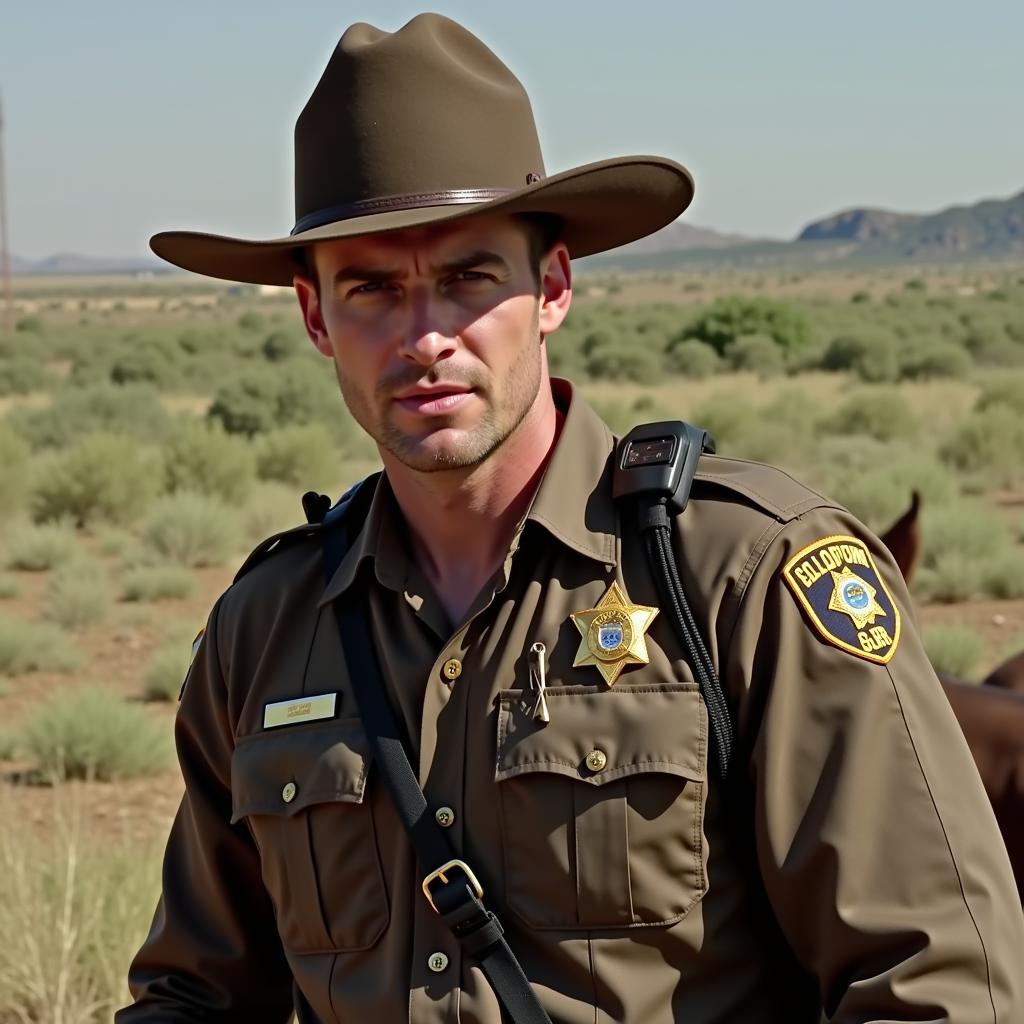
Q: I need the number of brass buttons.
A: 5